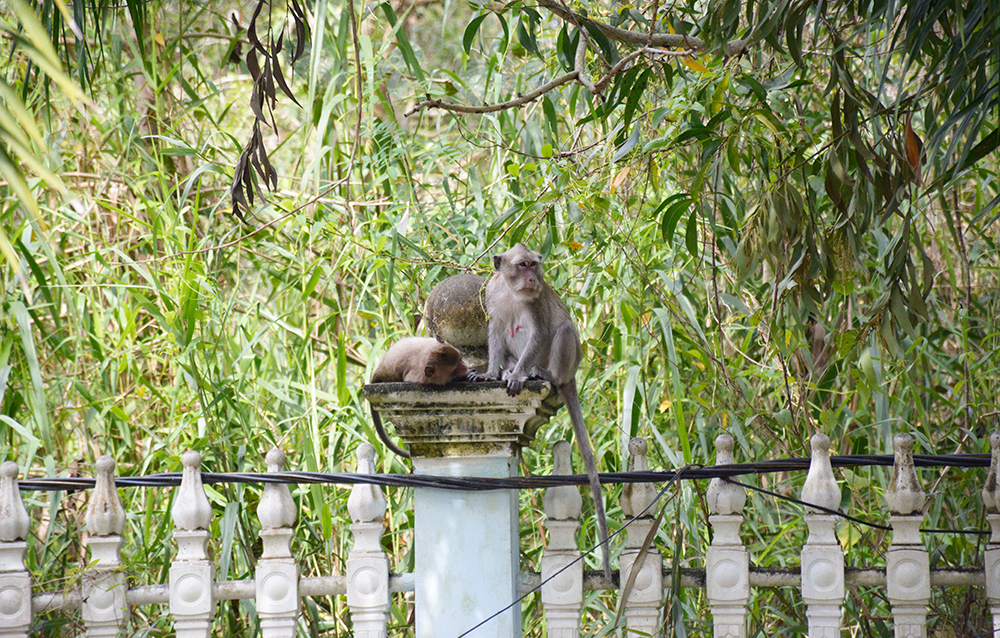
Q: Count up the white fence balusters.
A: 11